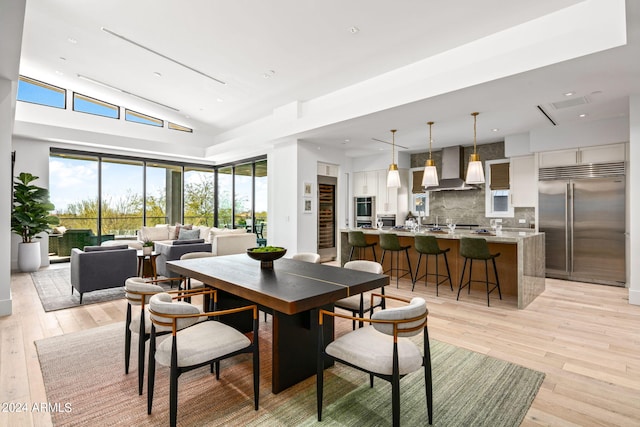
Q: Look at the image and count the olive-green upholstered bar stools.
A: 4